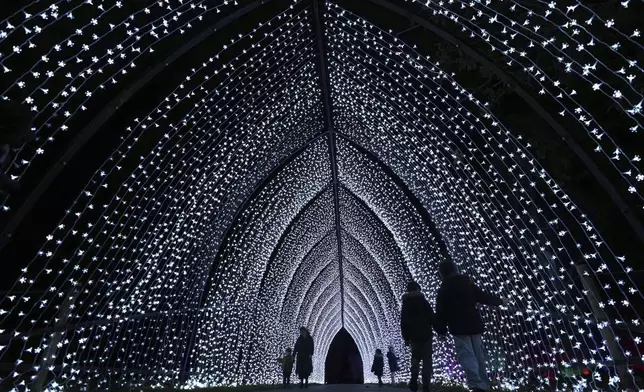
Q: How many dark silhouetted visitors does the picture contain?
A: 6